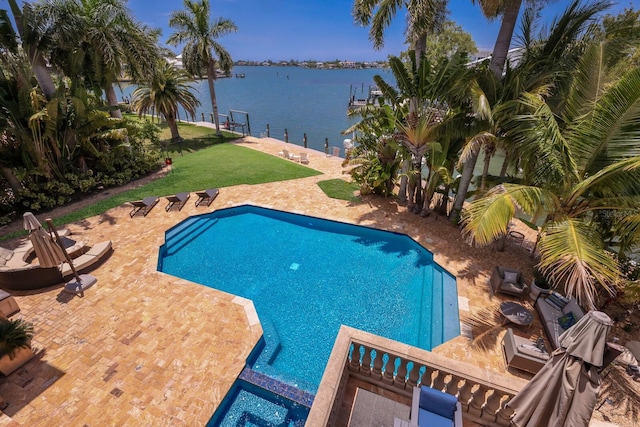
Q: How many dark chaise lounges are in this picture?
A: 3